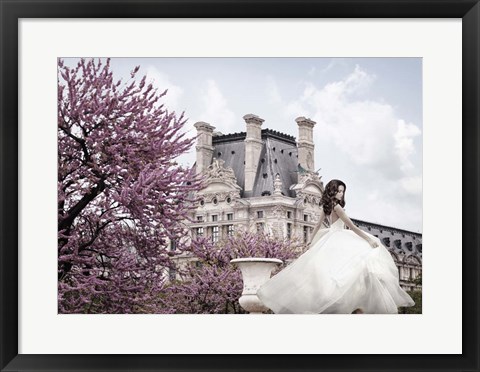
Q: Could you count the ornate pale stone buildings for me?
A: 1